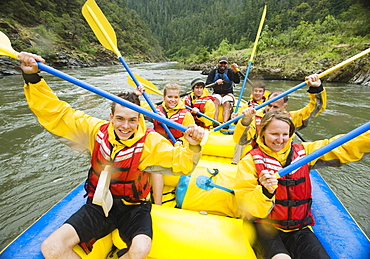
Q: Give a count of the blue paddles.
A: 6